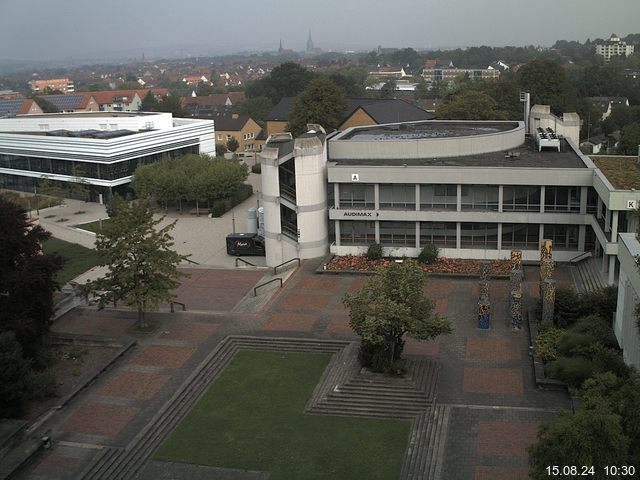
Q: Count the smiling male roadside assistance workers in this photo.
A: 0